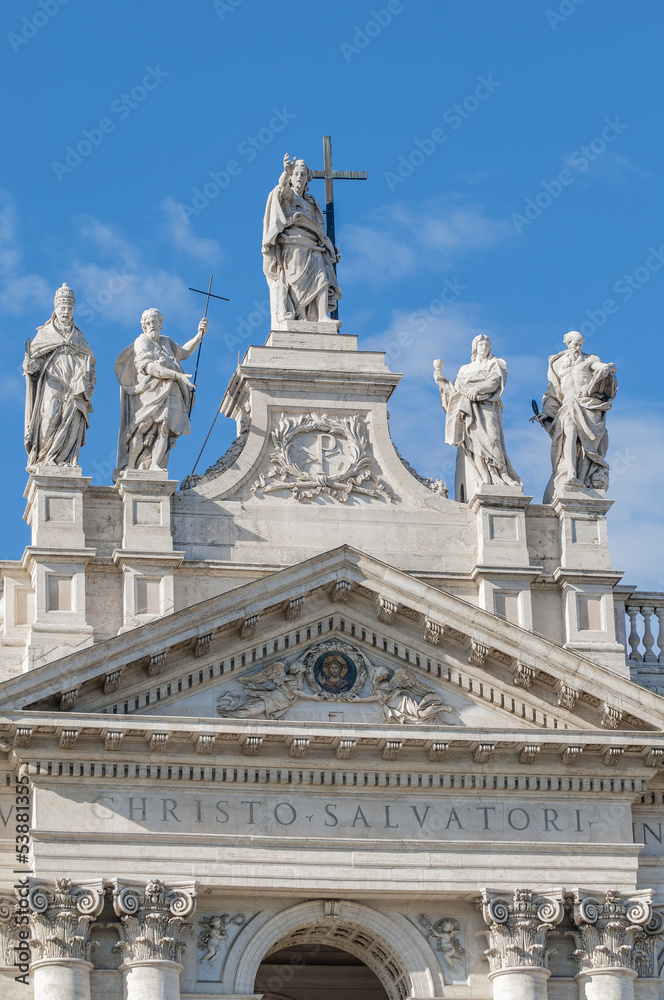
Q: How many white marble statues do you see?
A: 5